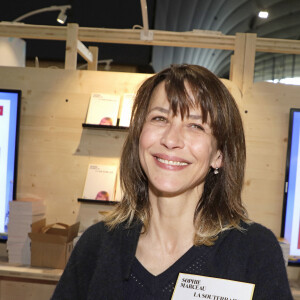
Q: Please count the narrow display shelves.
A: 2